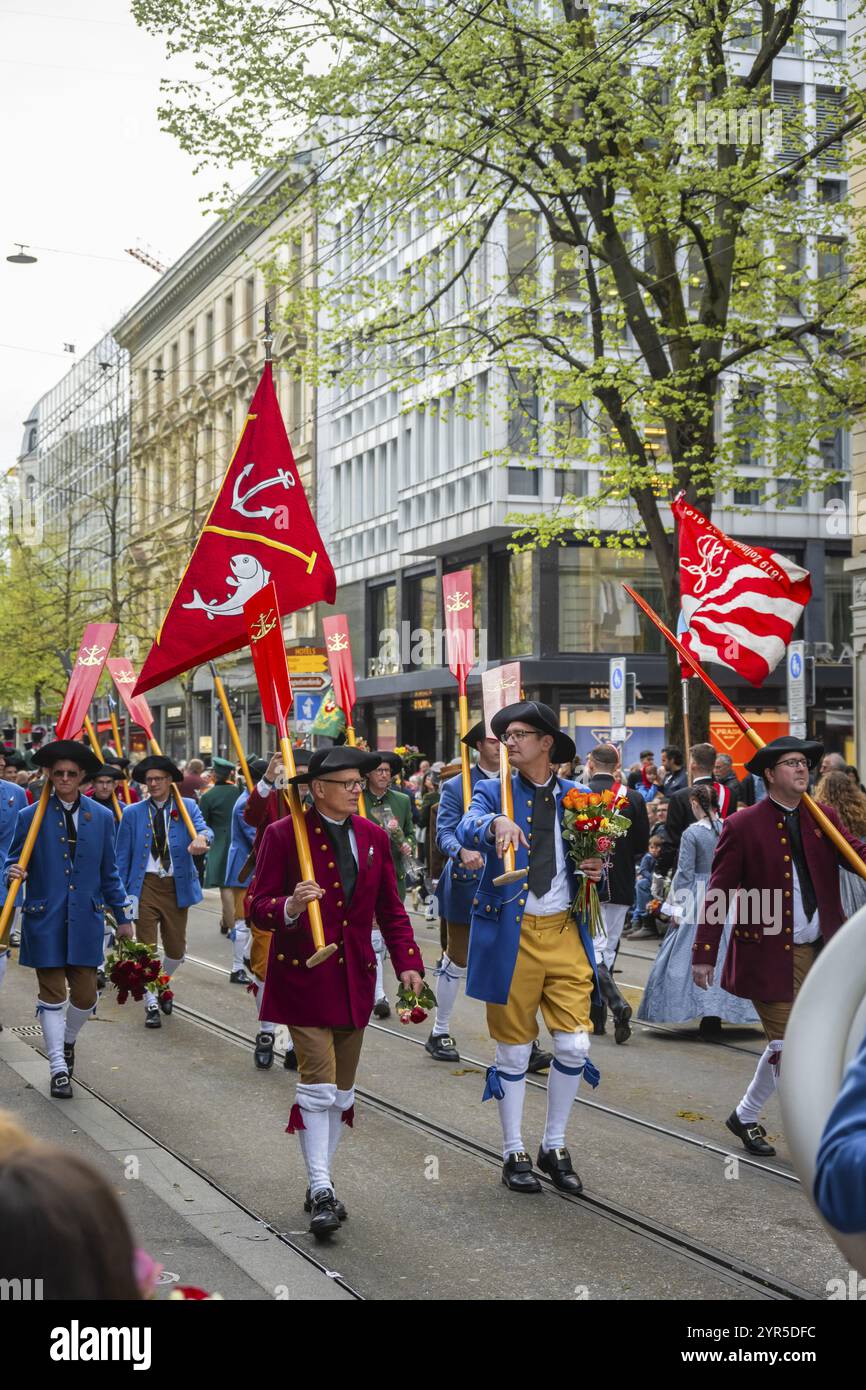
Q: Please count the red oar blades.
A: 7